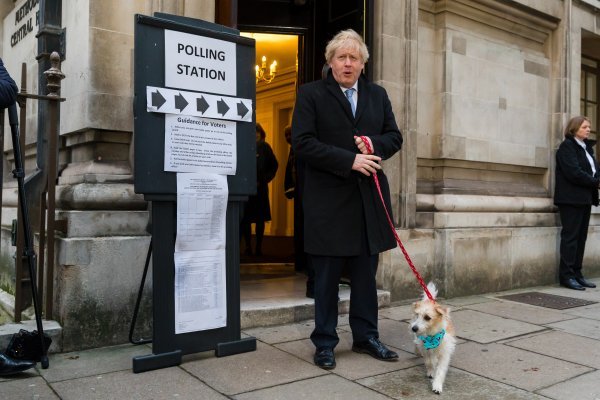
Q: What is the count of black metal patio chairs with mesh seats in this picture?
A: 0